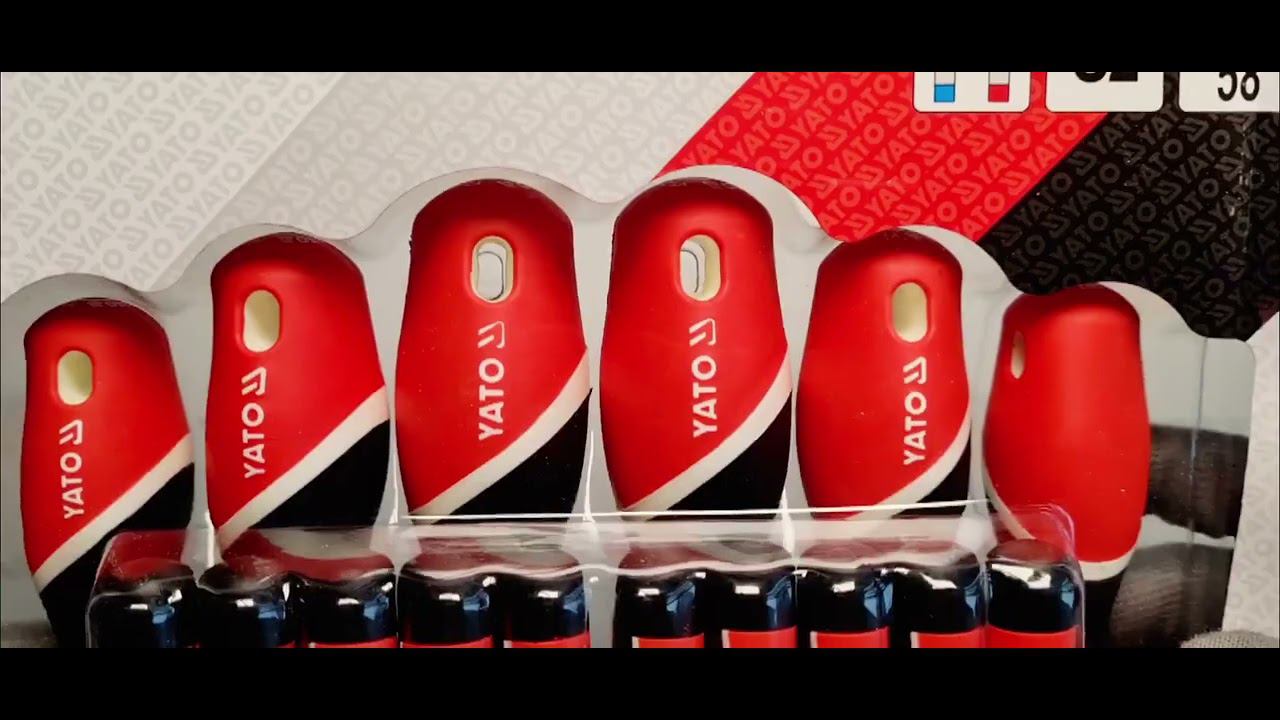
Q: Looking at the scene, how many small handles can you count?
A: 10